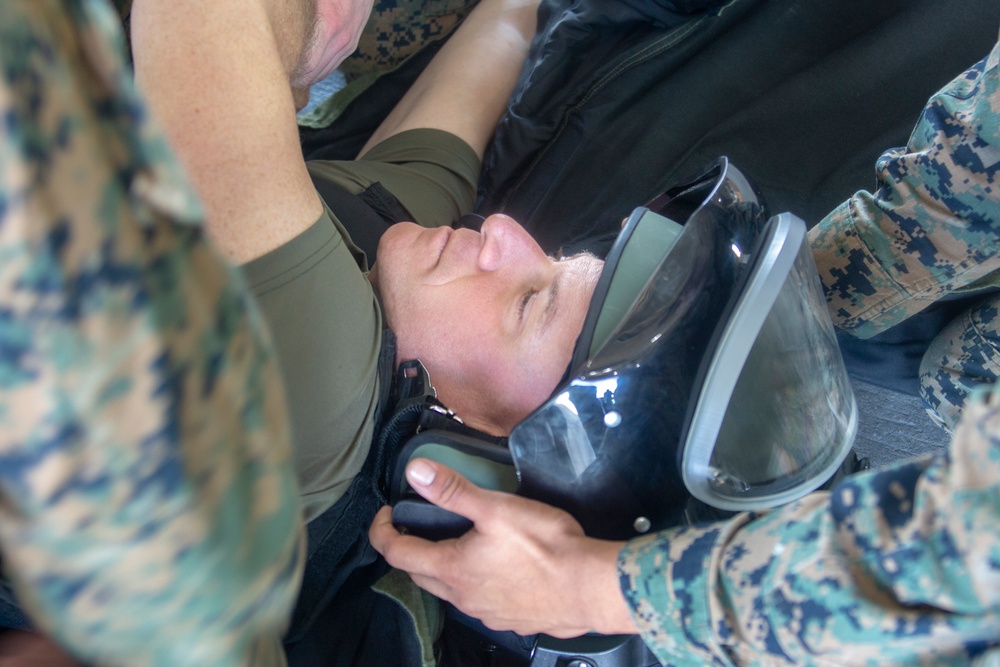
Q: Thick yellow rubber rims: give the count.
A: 0